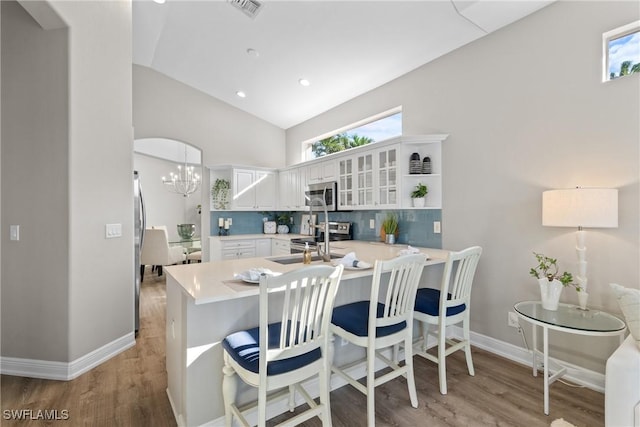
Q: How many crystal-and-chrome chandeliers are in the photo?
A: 1